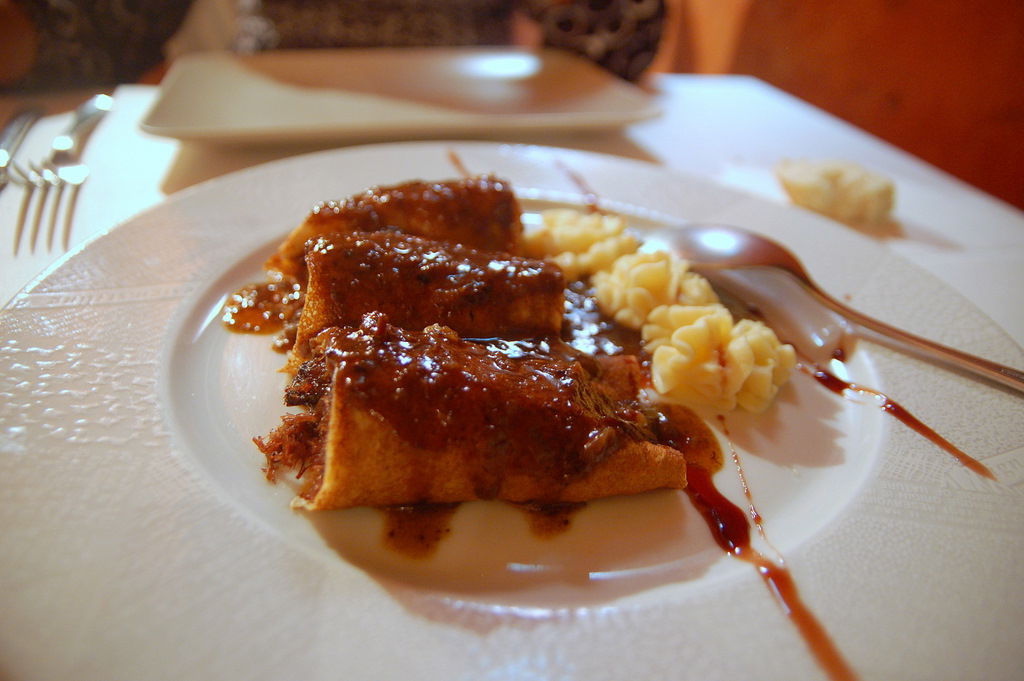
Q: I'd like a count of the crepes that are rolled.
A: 3